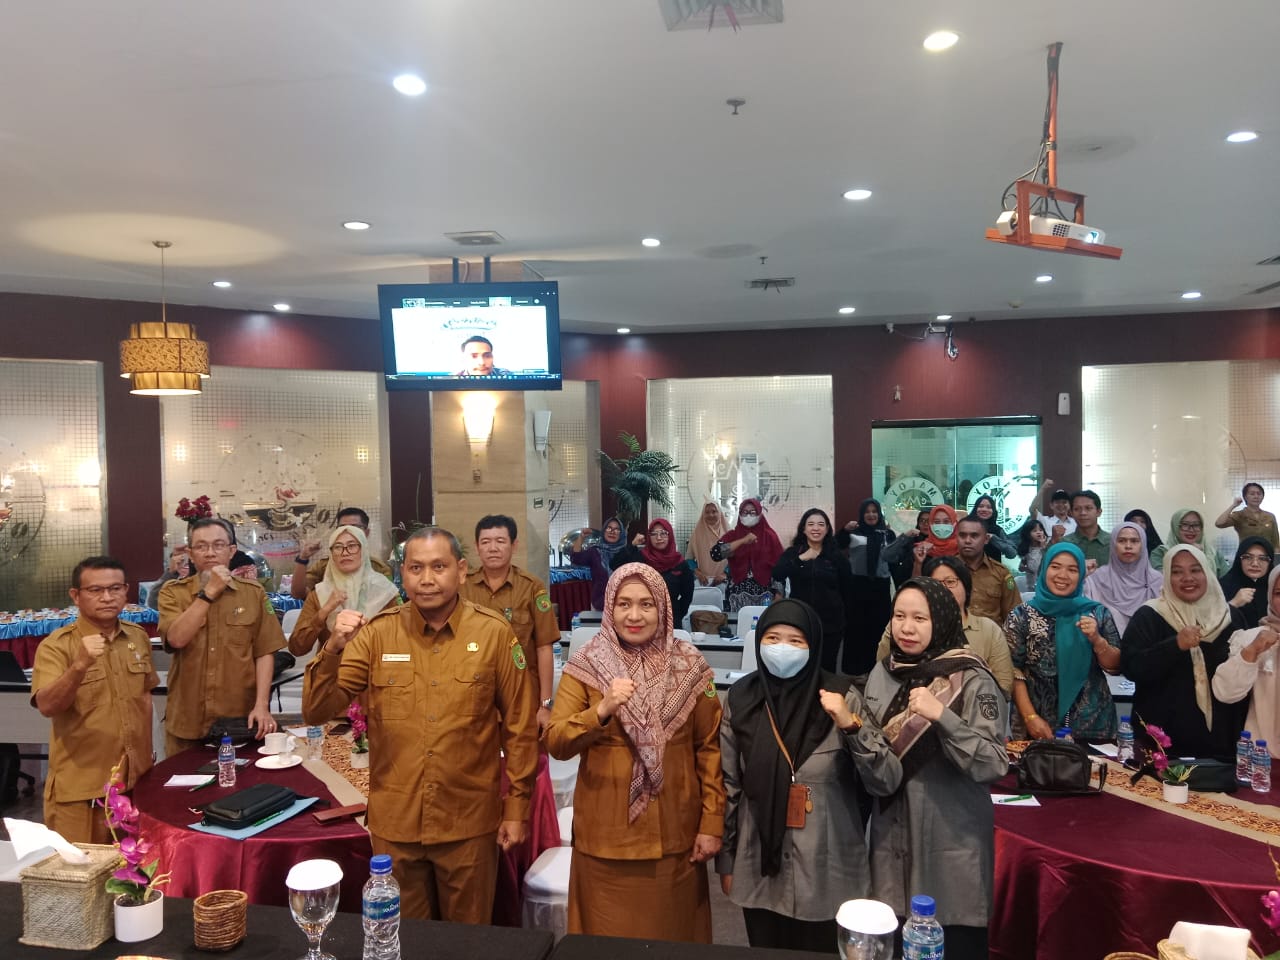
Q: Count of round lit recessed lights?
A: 13